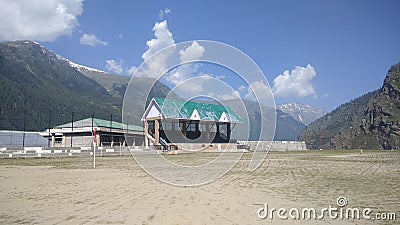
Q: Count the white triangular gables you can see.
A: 3